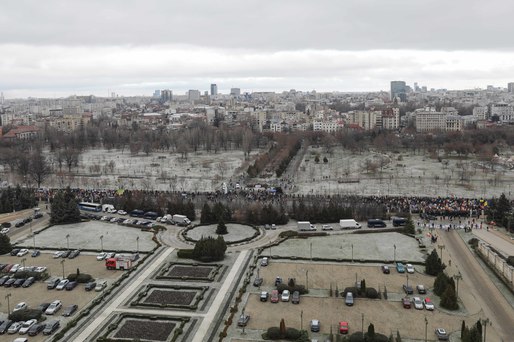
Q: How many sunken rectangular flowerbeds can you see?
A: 3